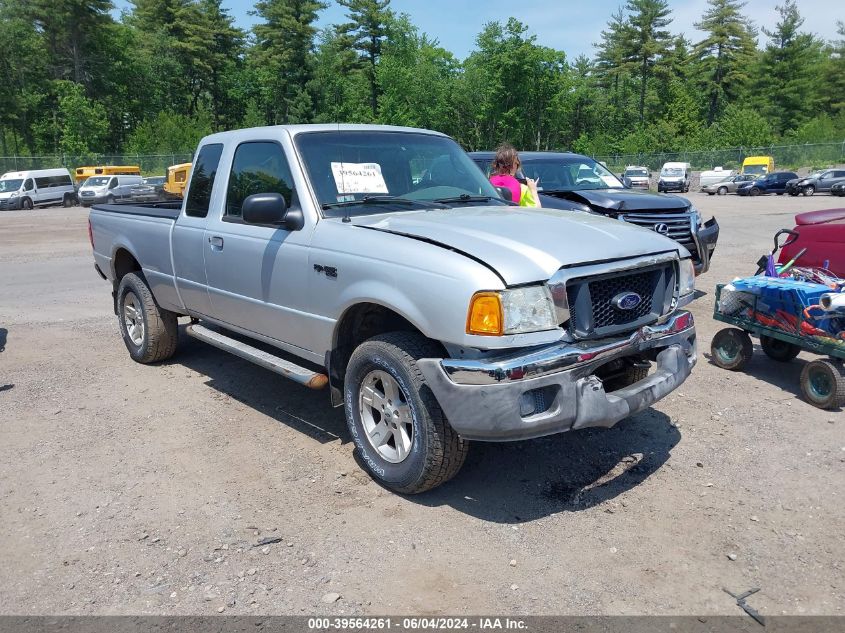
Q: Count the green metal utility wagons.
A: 1